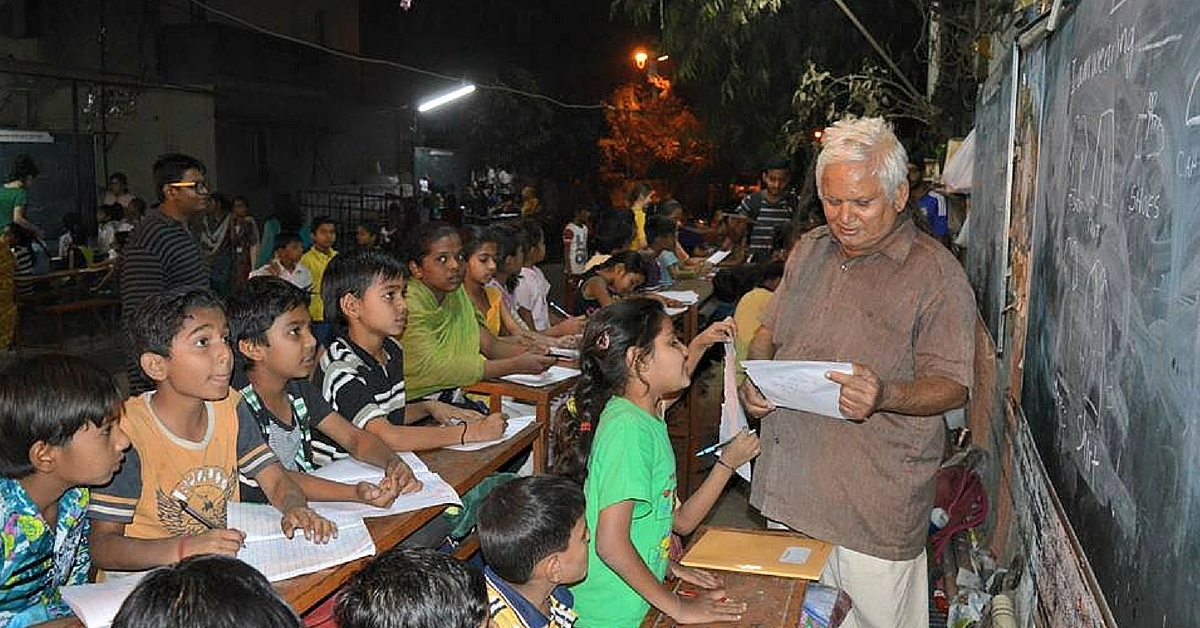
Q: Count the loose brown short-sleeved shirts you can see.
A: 1